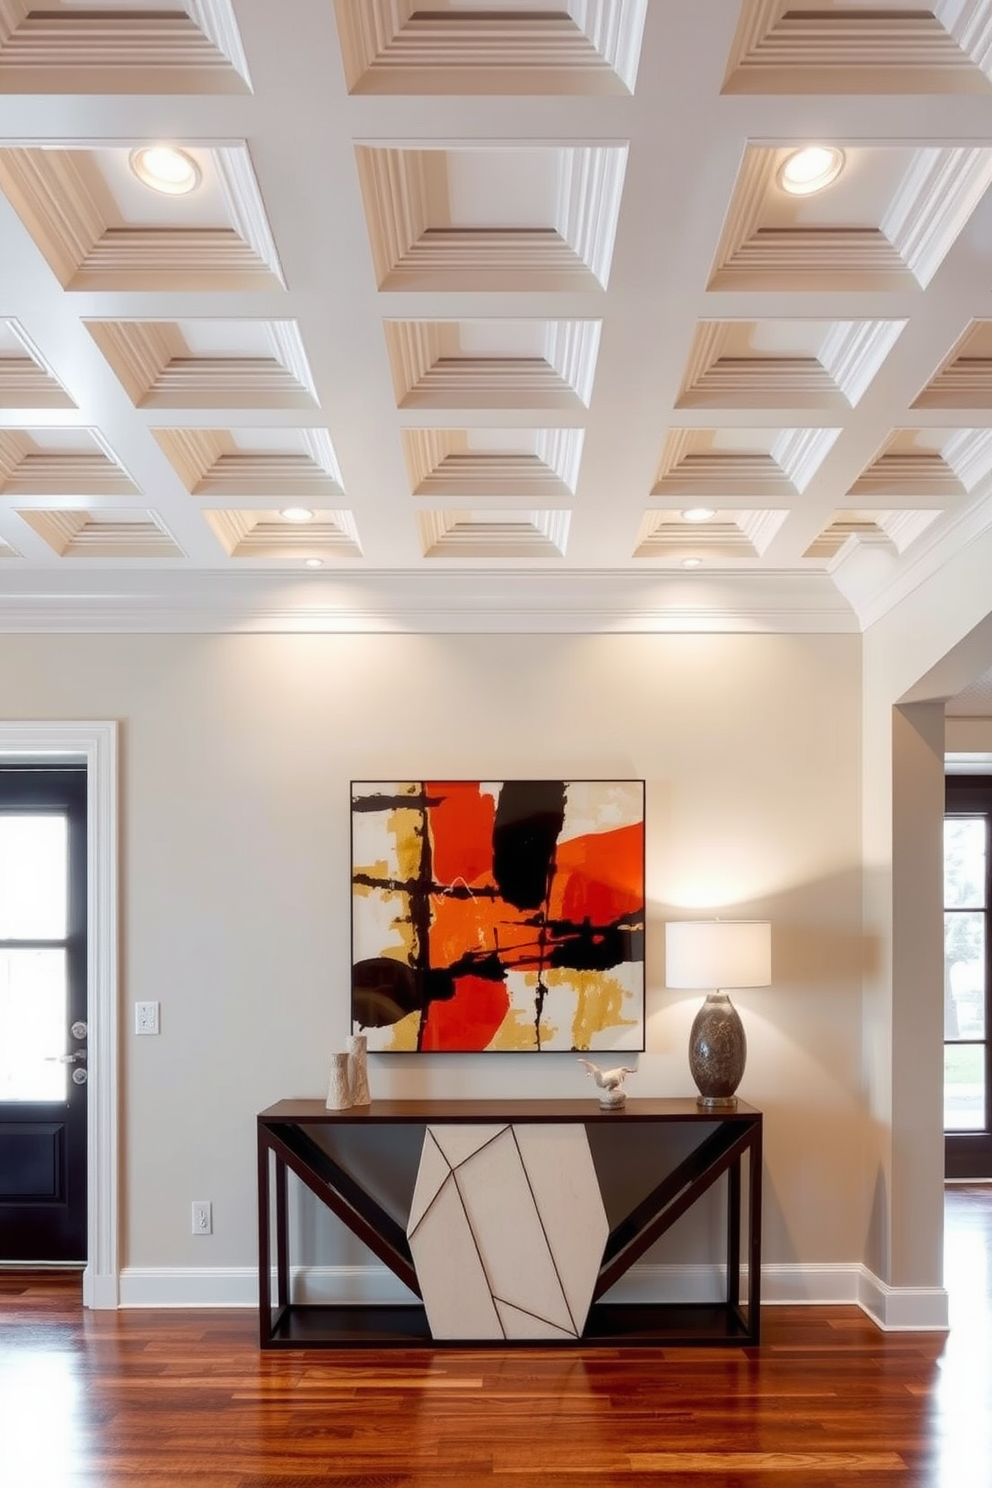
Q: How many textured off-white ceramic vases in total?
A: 2